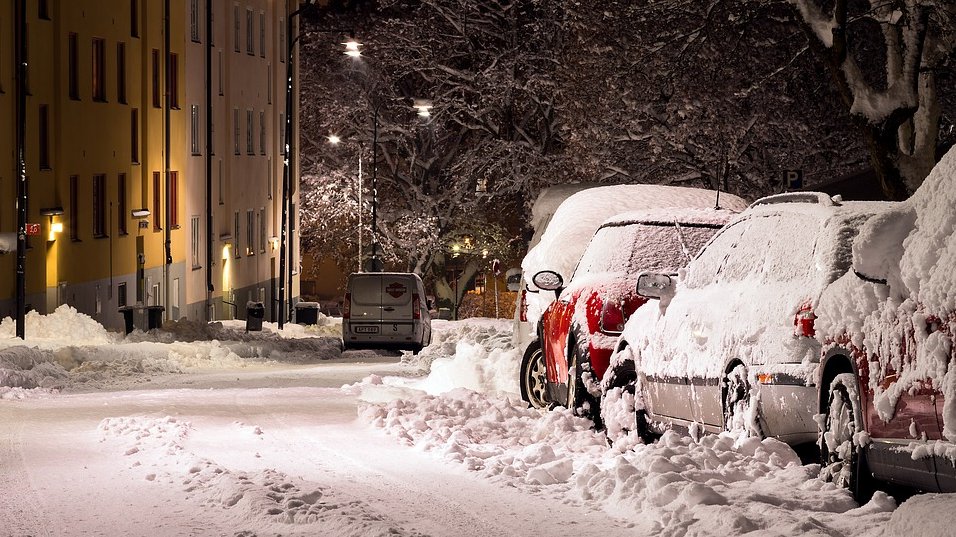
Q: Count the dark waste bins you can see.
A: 4